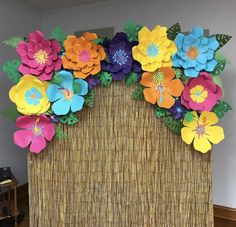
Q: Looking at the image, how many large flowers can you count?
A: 11